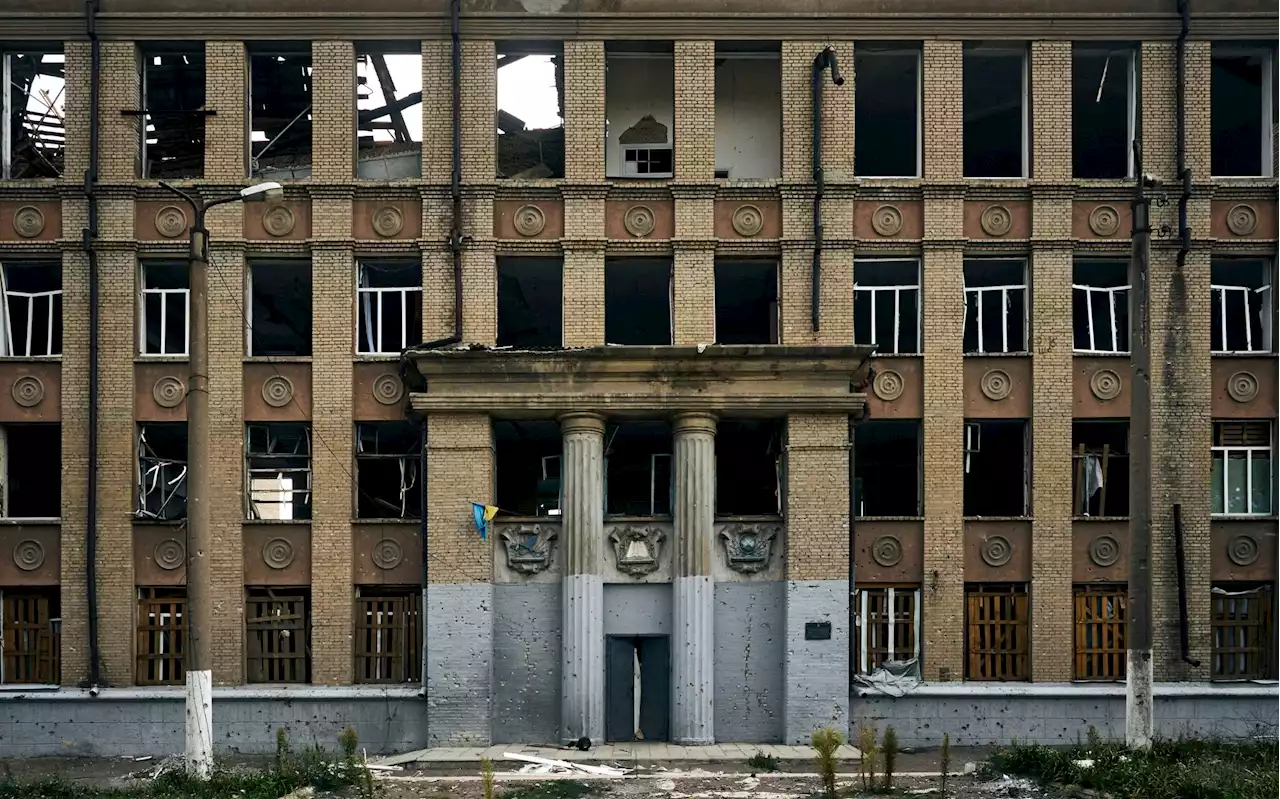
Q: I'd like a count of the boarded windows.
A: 8